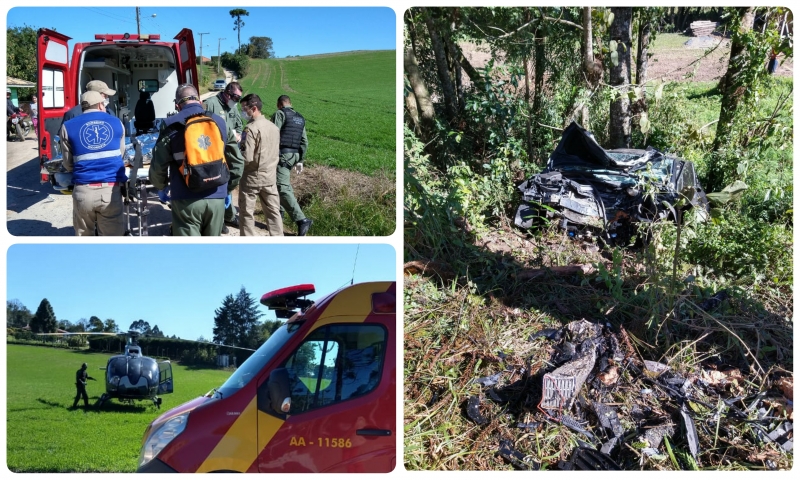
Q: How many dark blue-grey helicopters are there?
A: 1